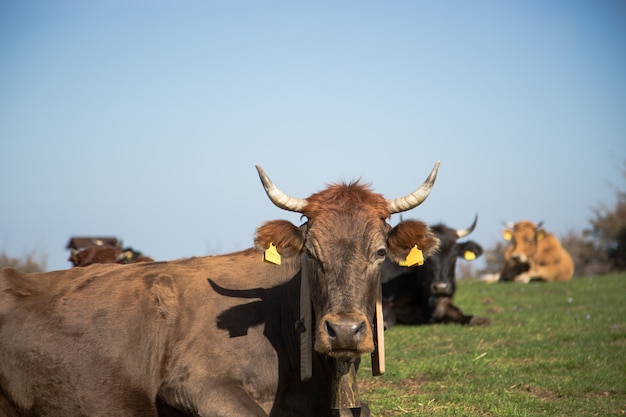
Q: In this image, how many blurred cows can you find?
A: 3